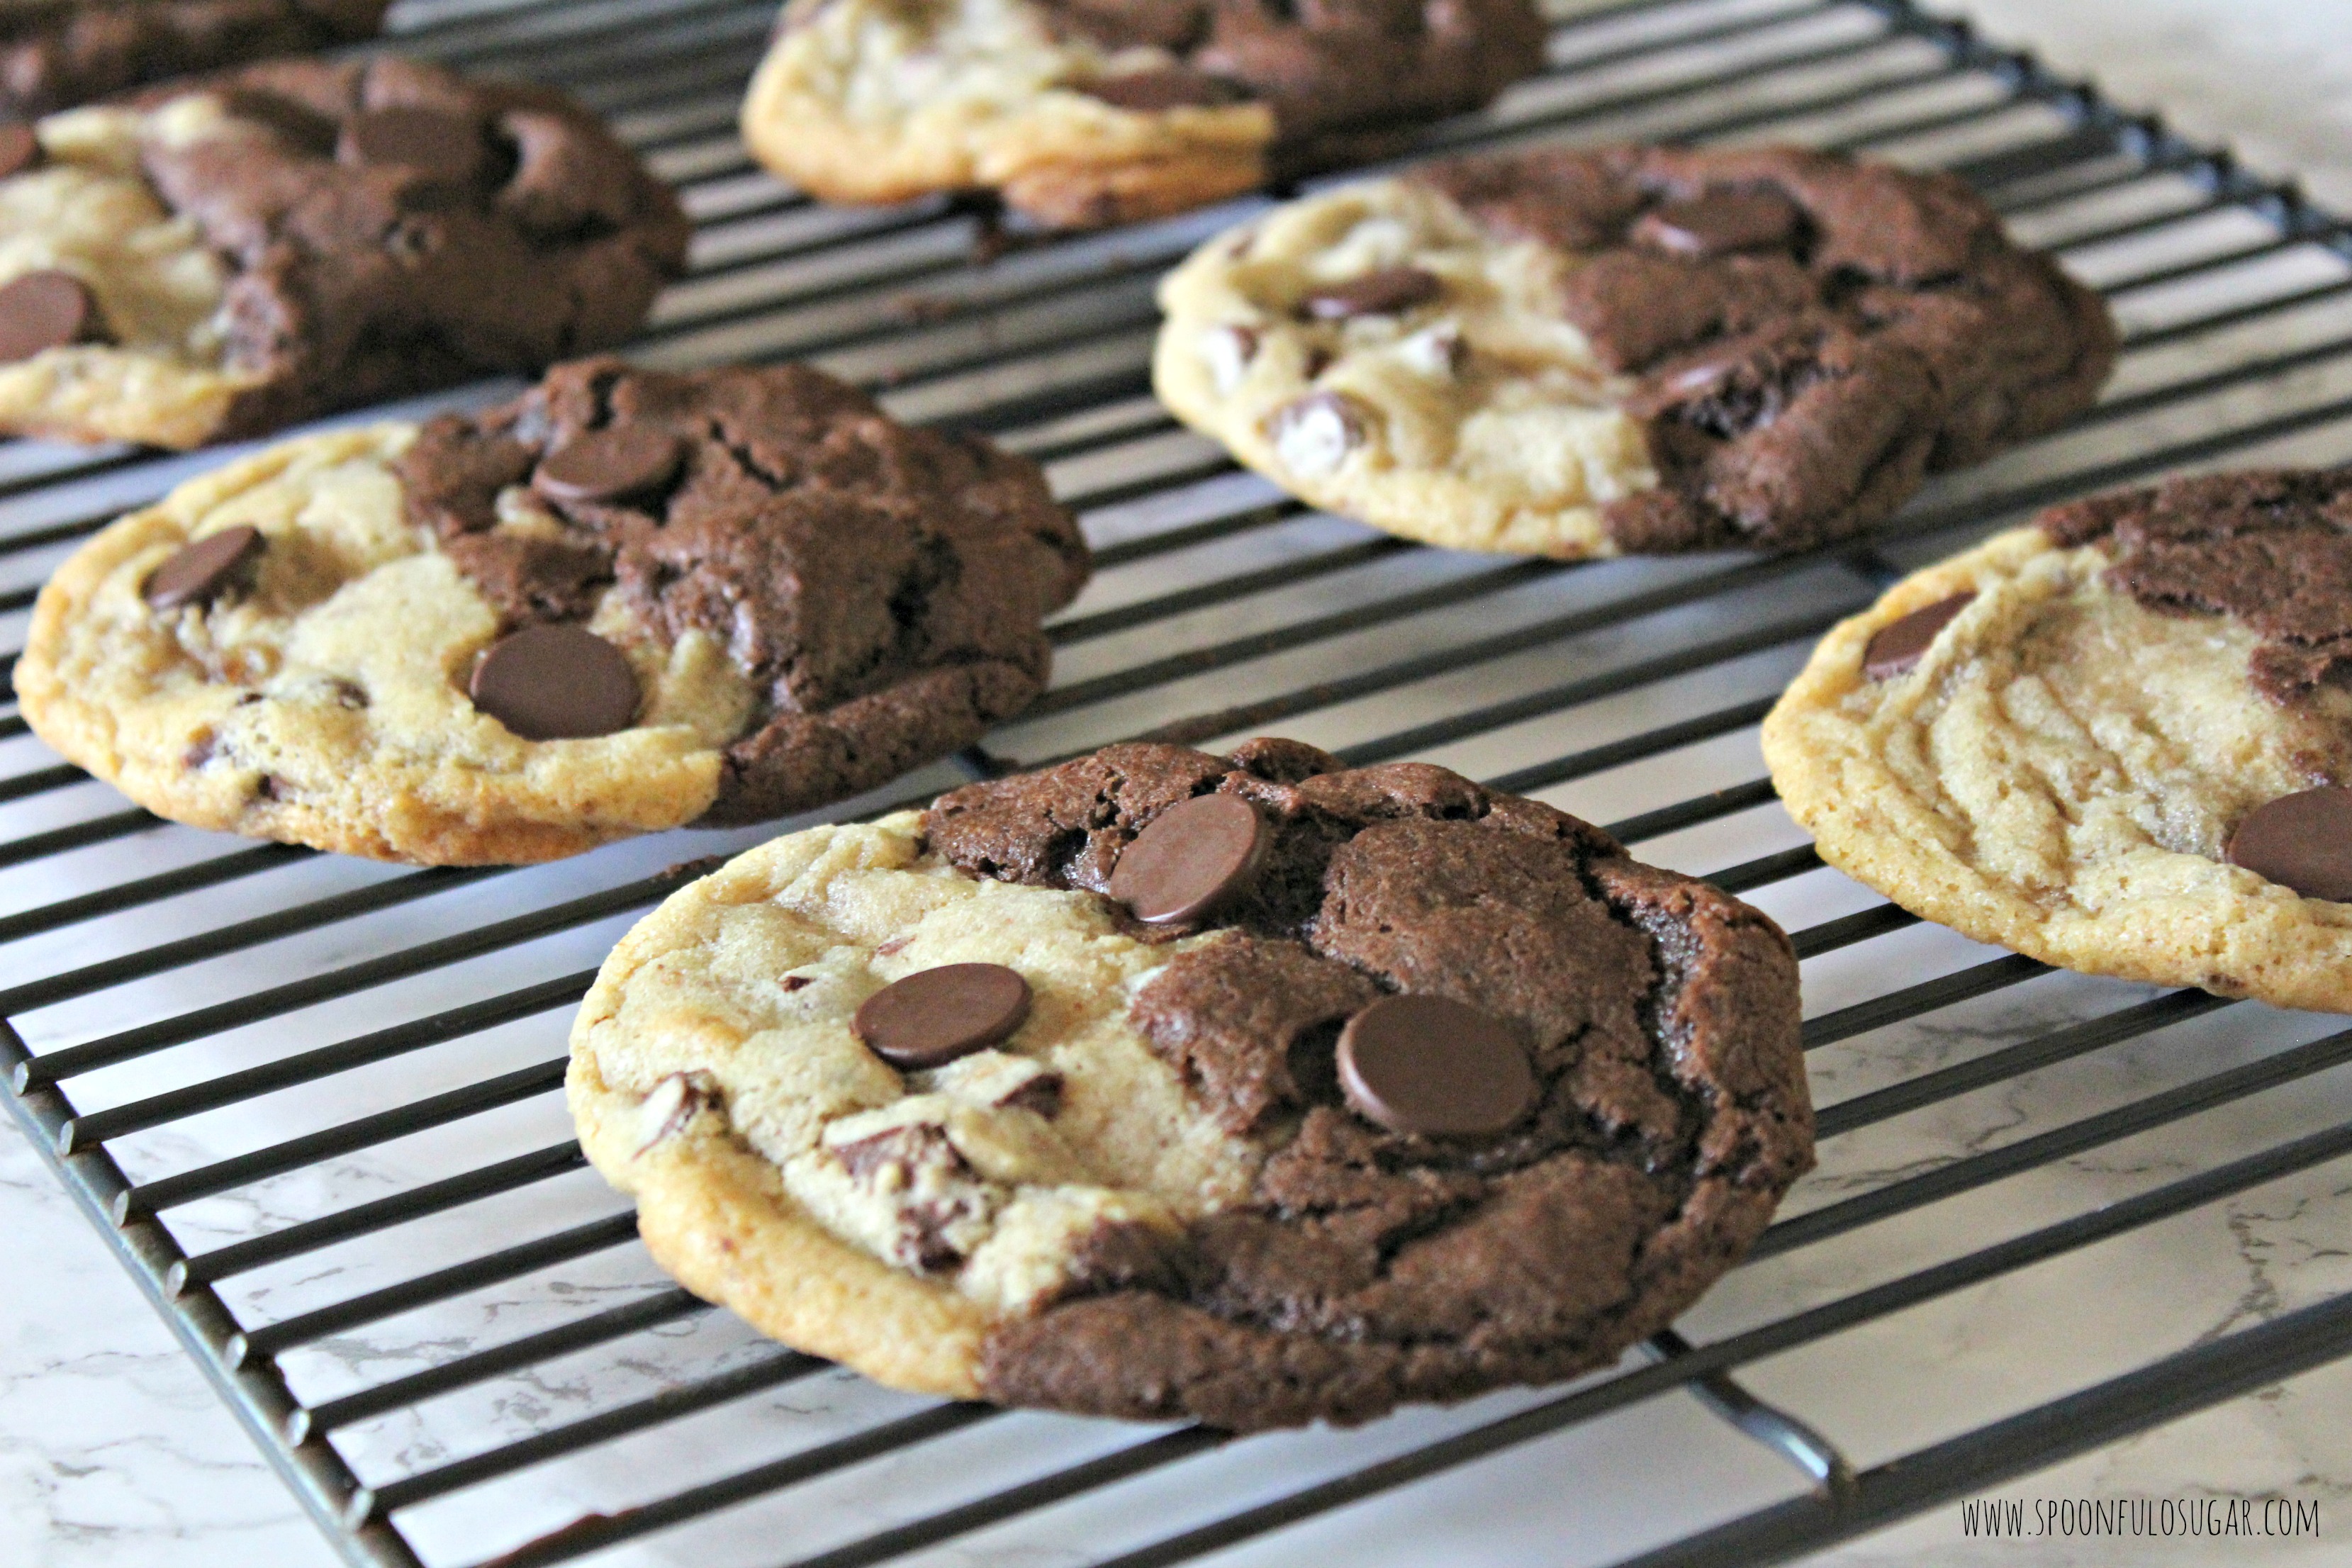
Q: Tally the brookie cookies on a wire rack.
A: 7